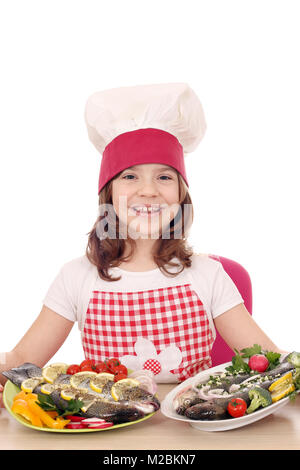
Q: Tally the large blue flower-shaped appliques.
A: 0